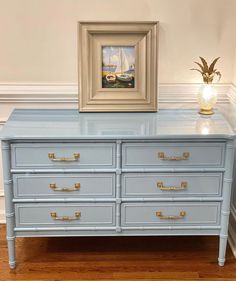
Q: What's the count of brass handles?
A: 6